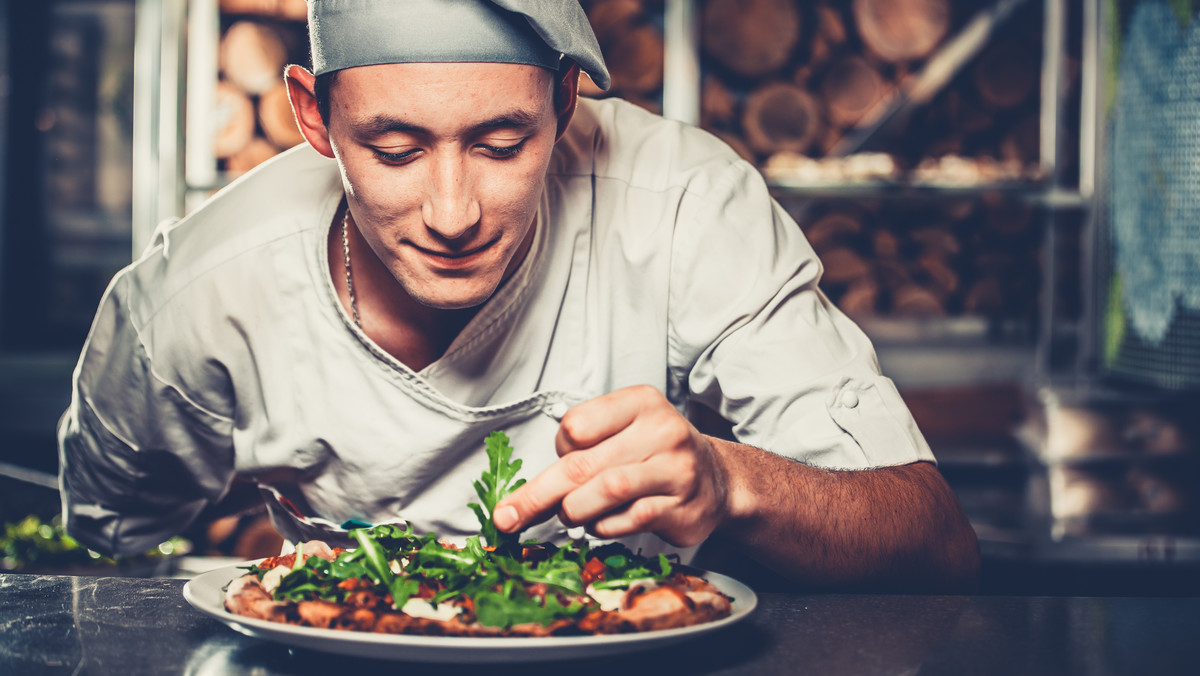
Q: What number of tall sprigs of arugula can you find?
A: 1